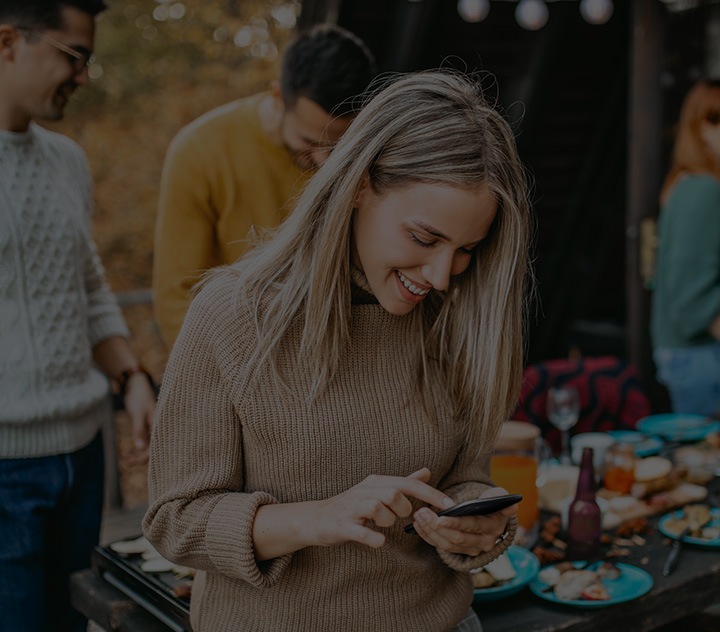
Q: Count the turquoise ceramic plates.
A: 5